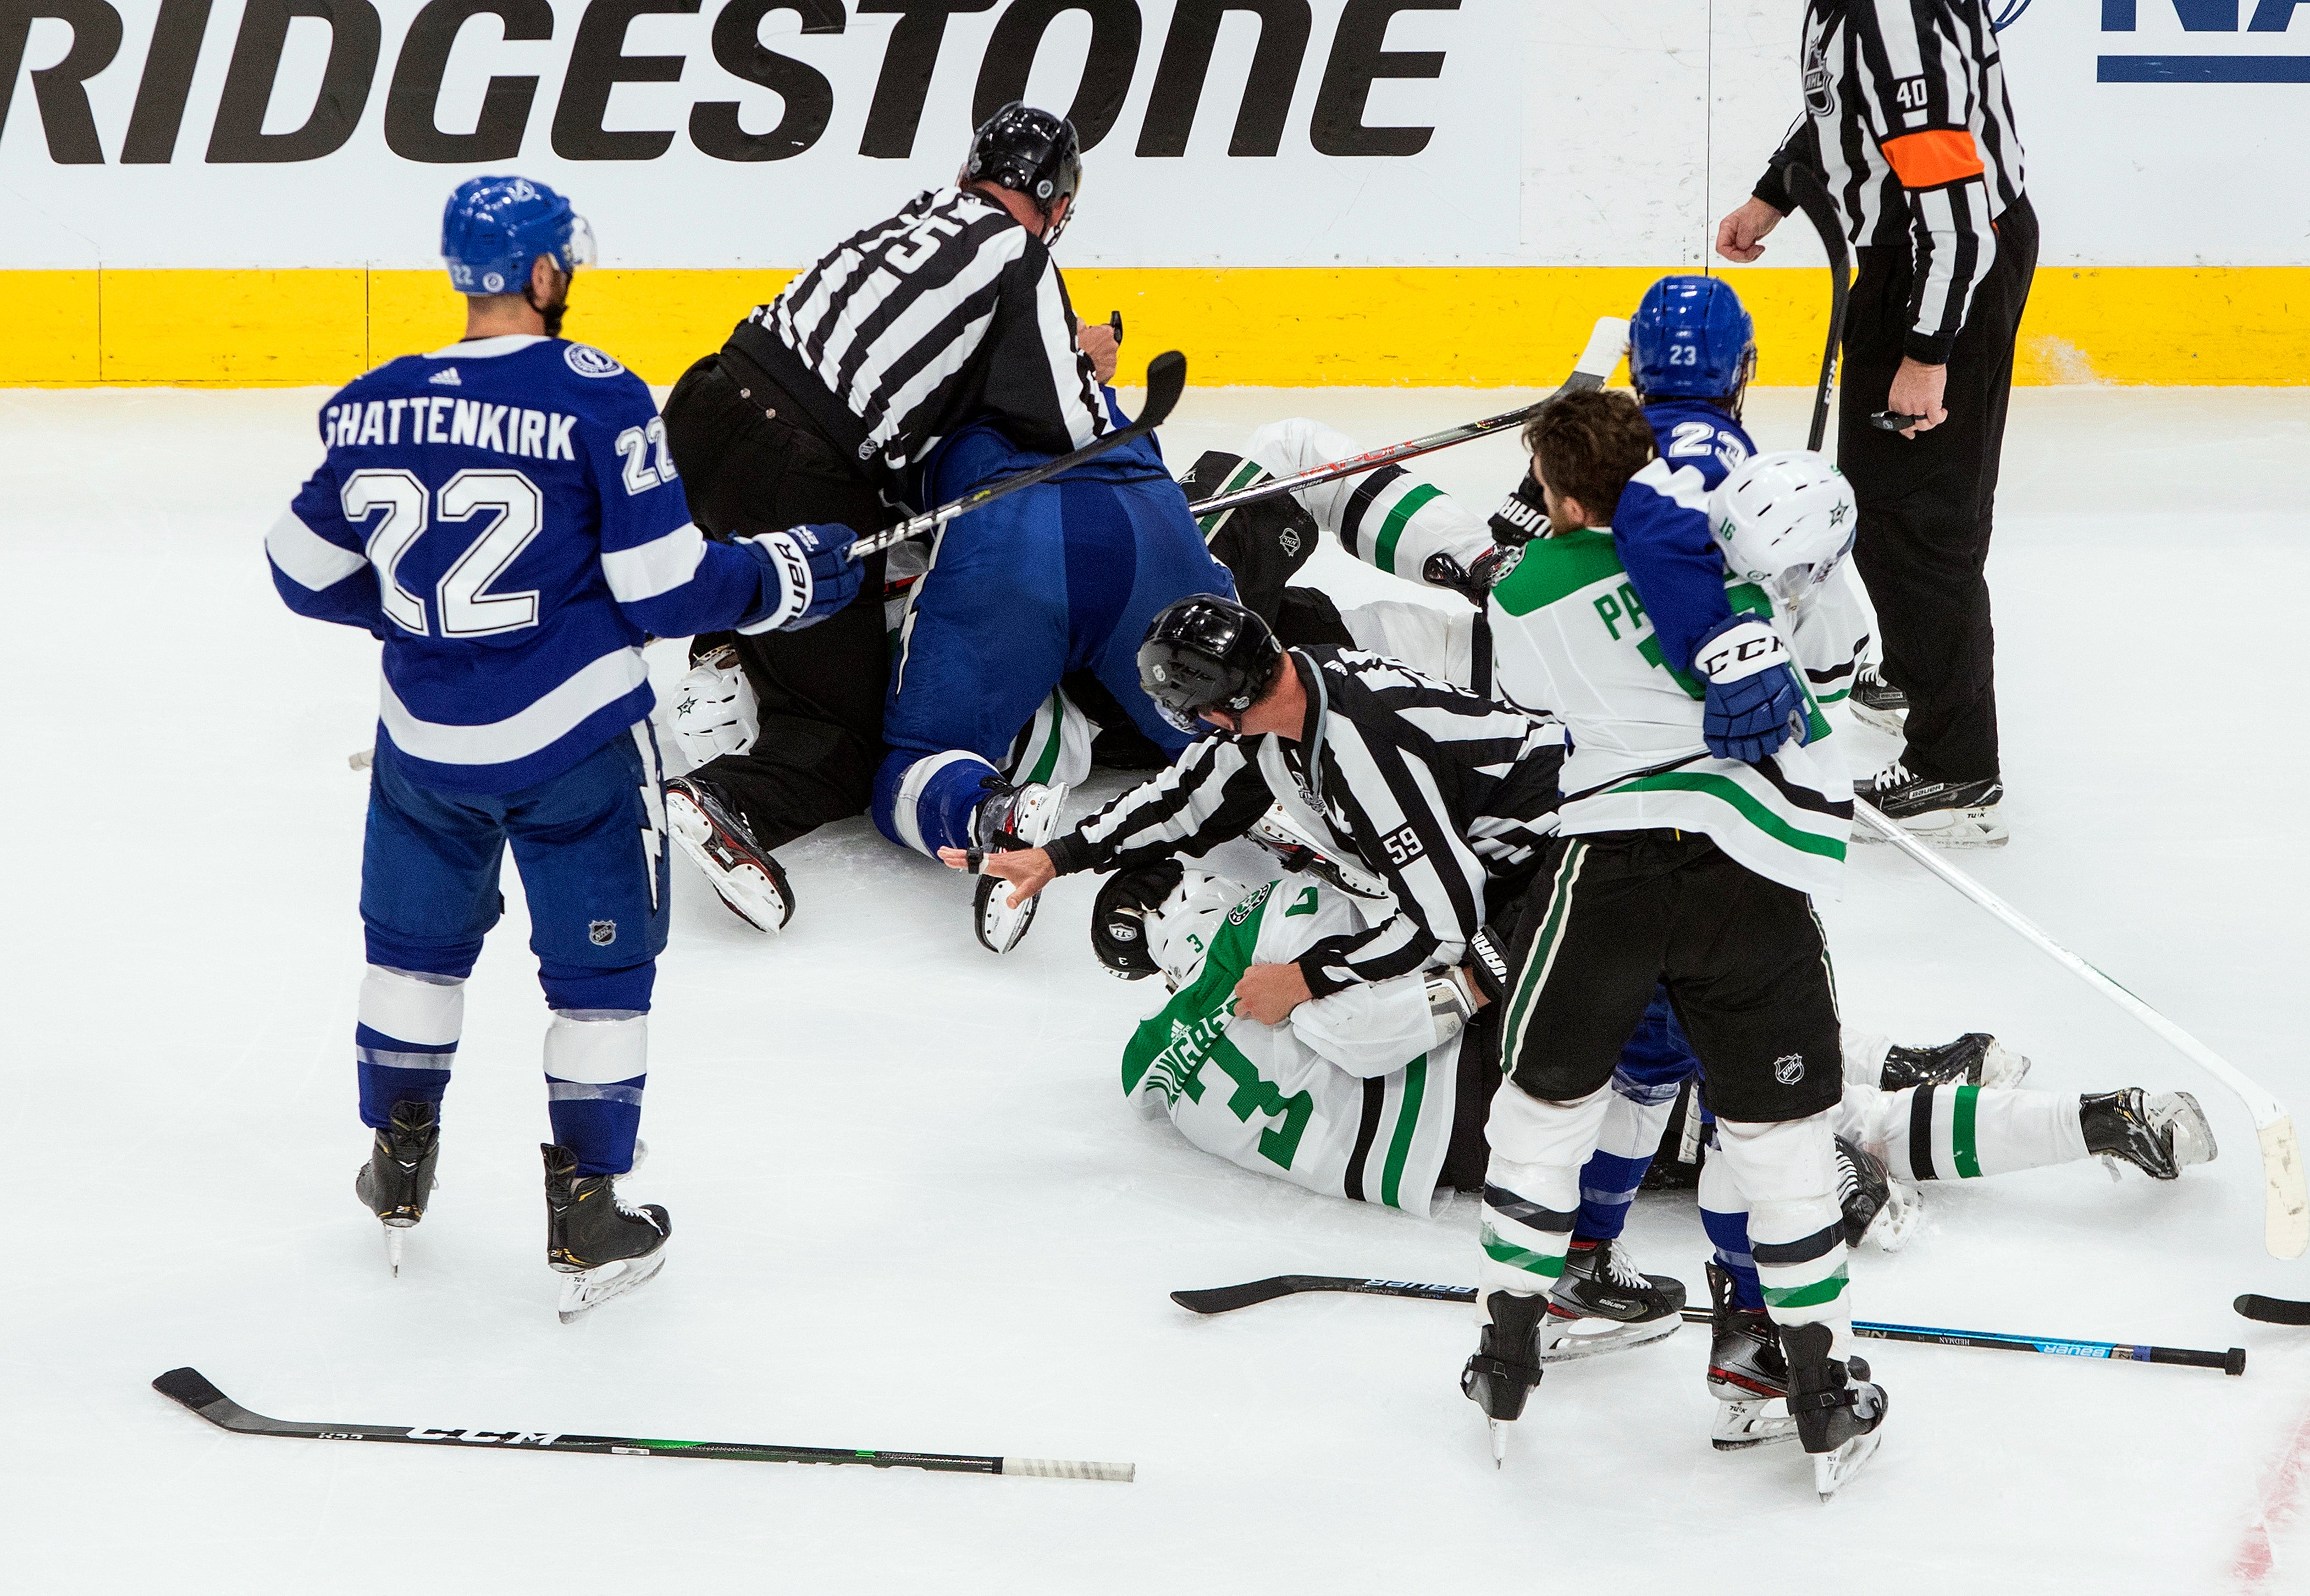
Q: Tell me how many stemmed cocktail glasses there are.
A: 0